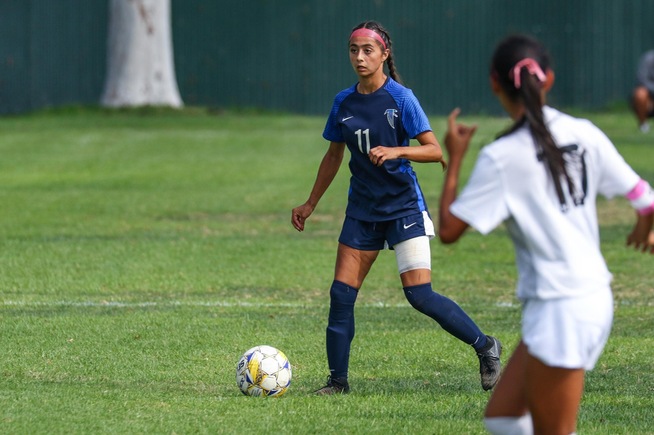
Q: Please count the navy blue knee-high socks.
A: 2